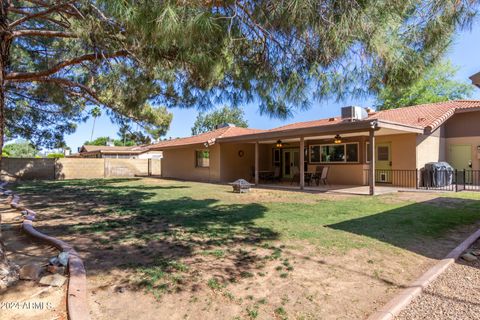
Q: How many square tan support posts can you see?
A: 3